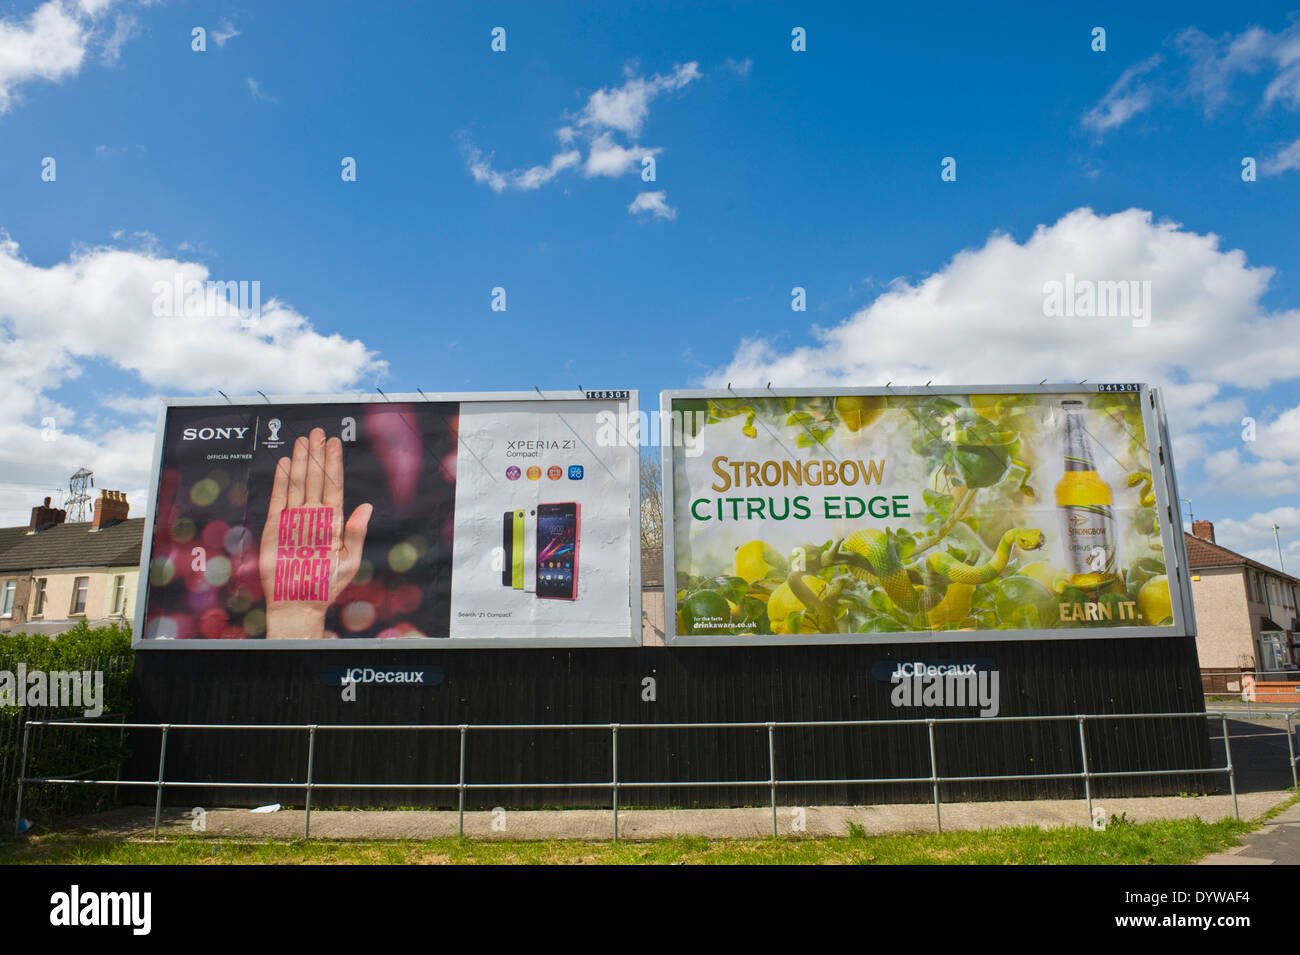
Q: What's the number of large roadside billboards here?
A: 2